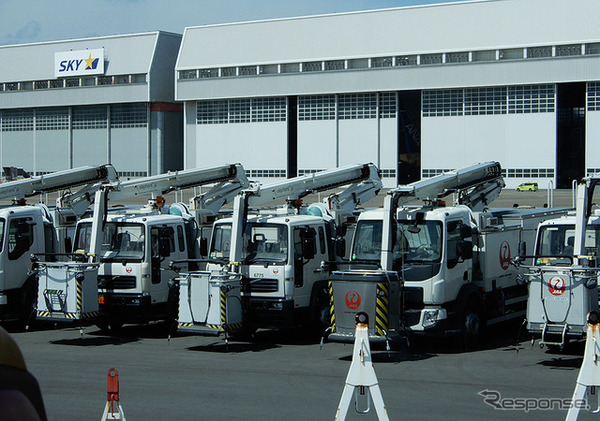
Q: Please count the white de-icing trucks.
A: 5